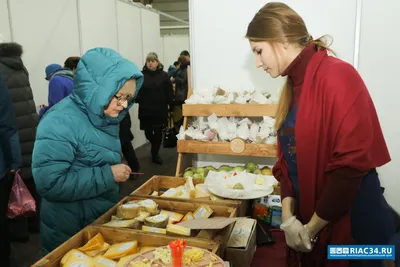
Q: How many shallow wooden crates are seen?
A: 3